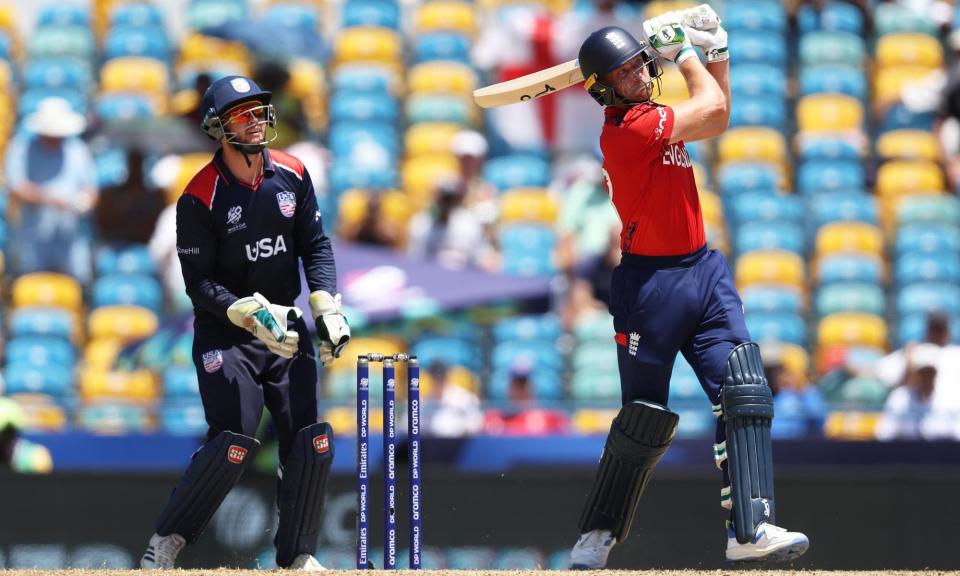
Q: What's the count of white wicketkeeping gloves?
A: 2